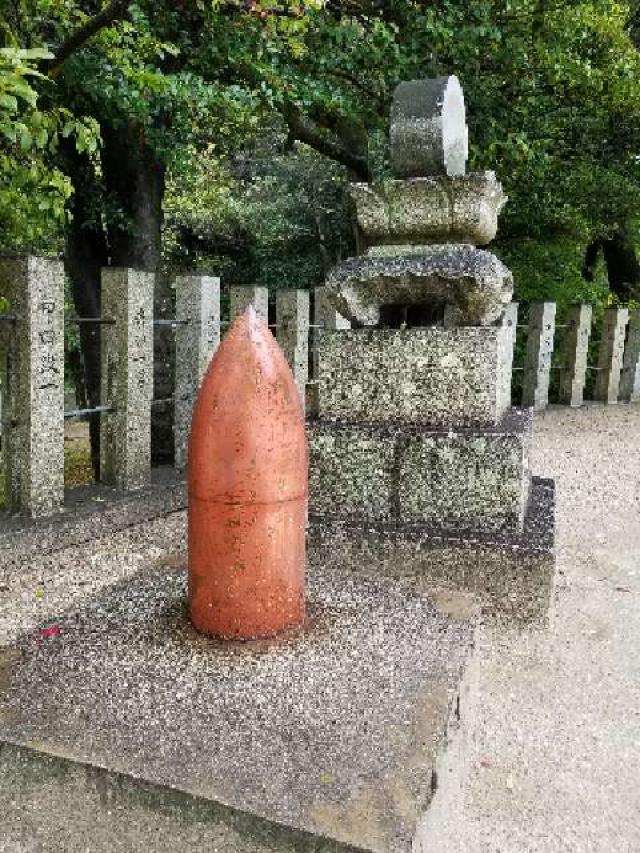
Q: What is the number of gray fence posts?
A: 11